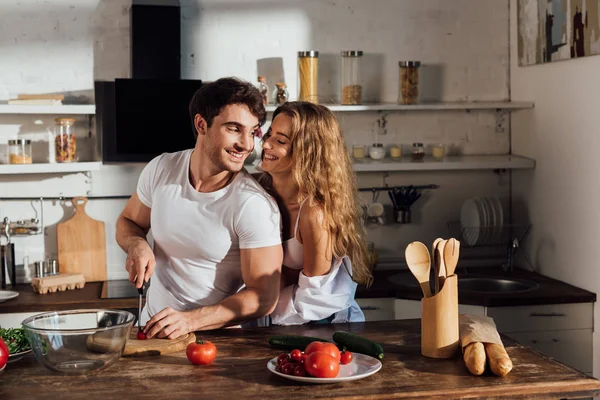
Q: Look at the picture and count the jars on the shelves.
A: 12